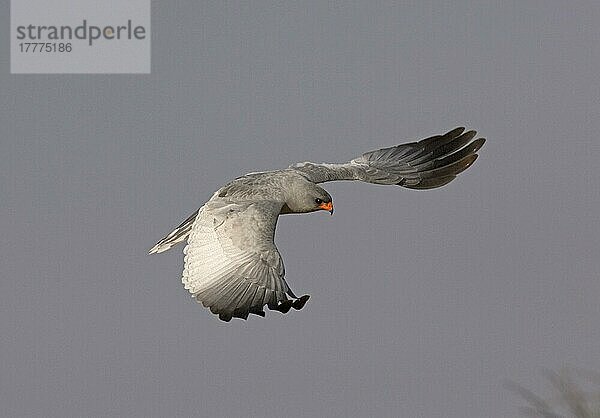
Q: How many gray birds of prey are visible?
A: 1